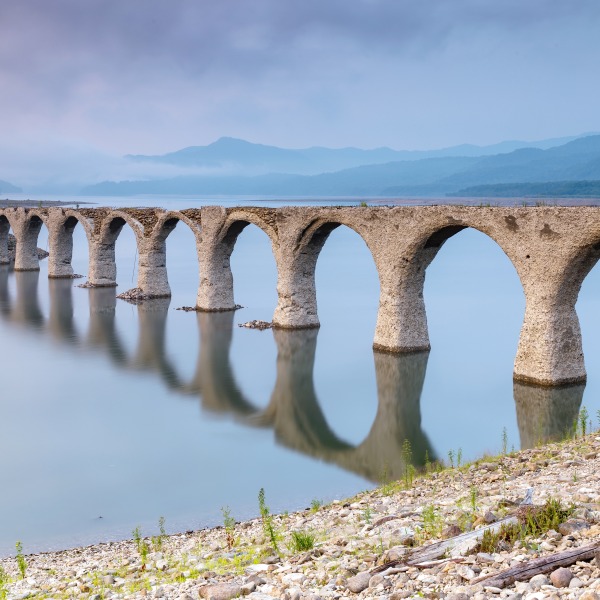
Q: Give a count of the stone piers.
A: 9